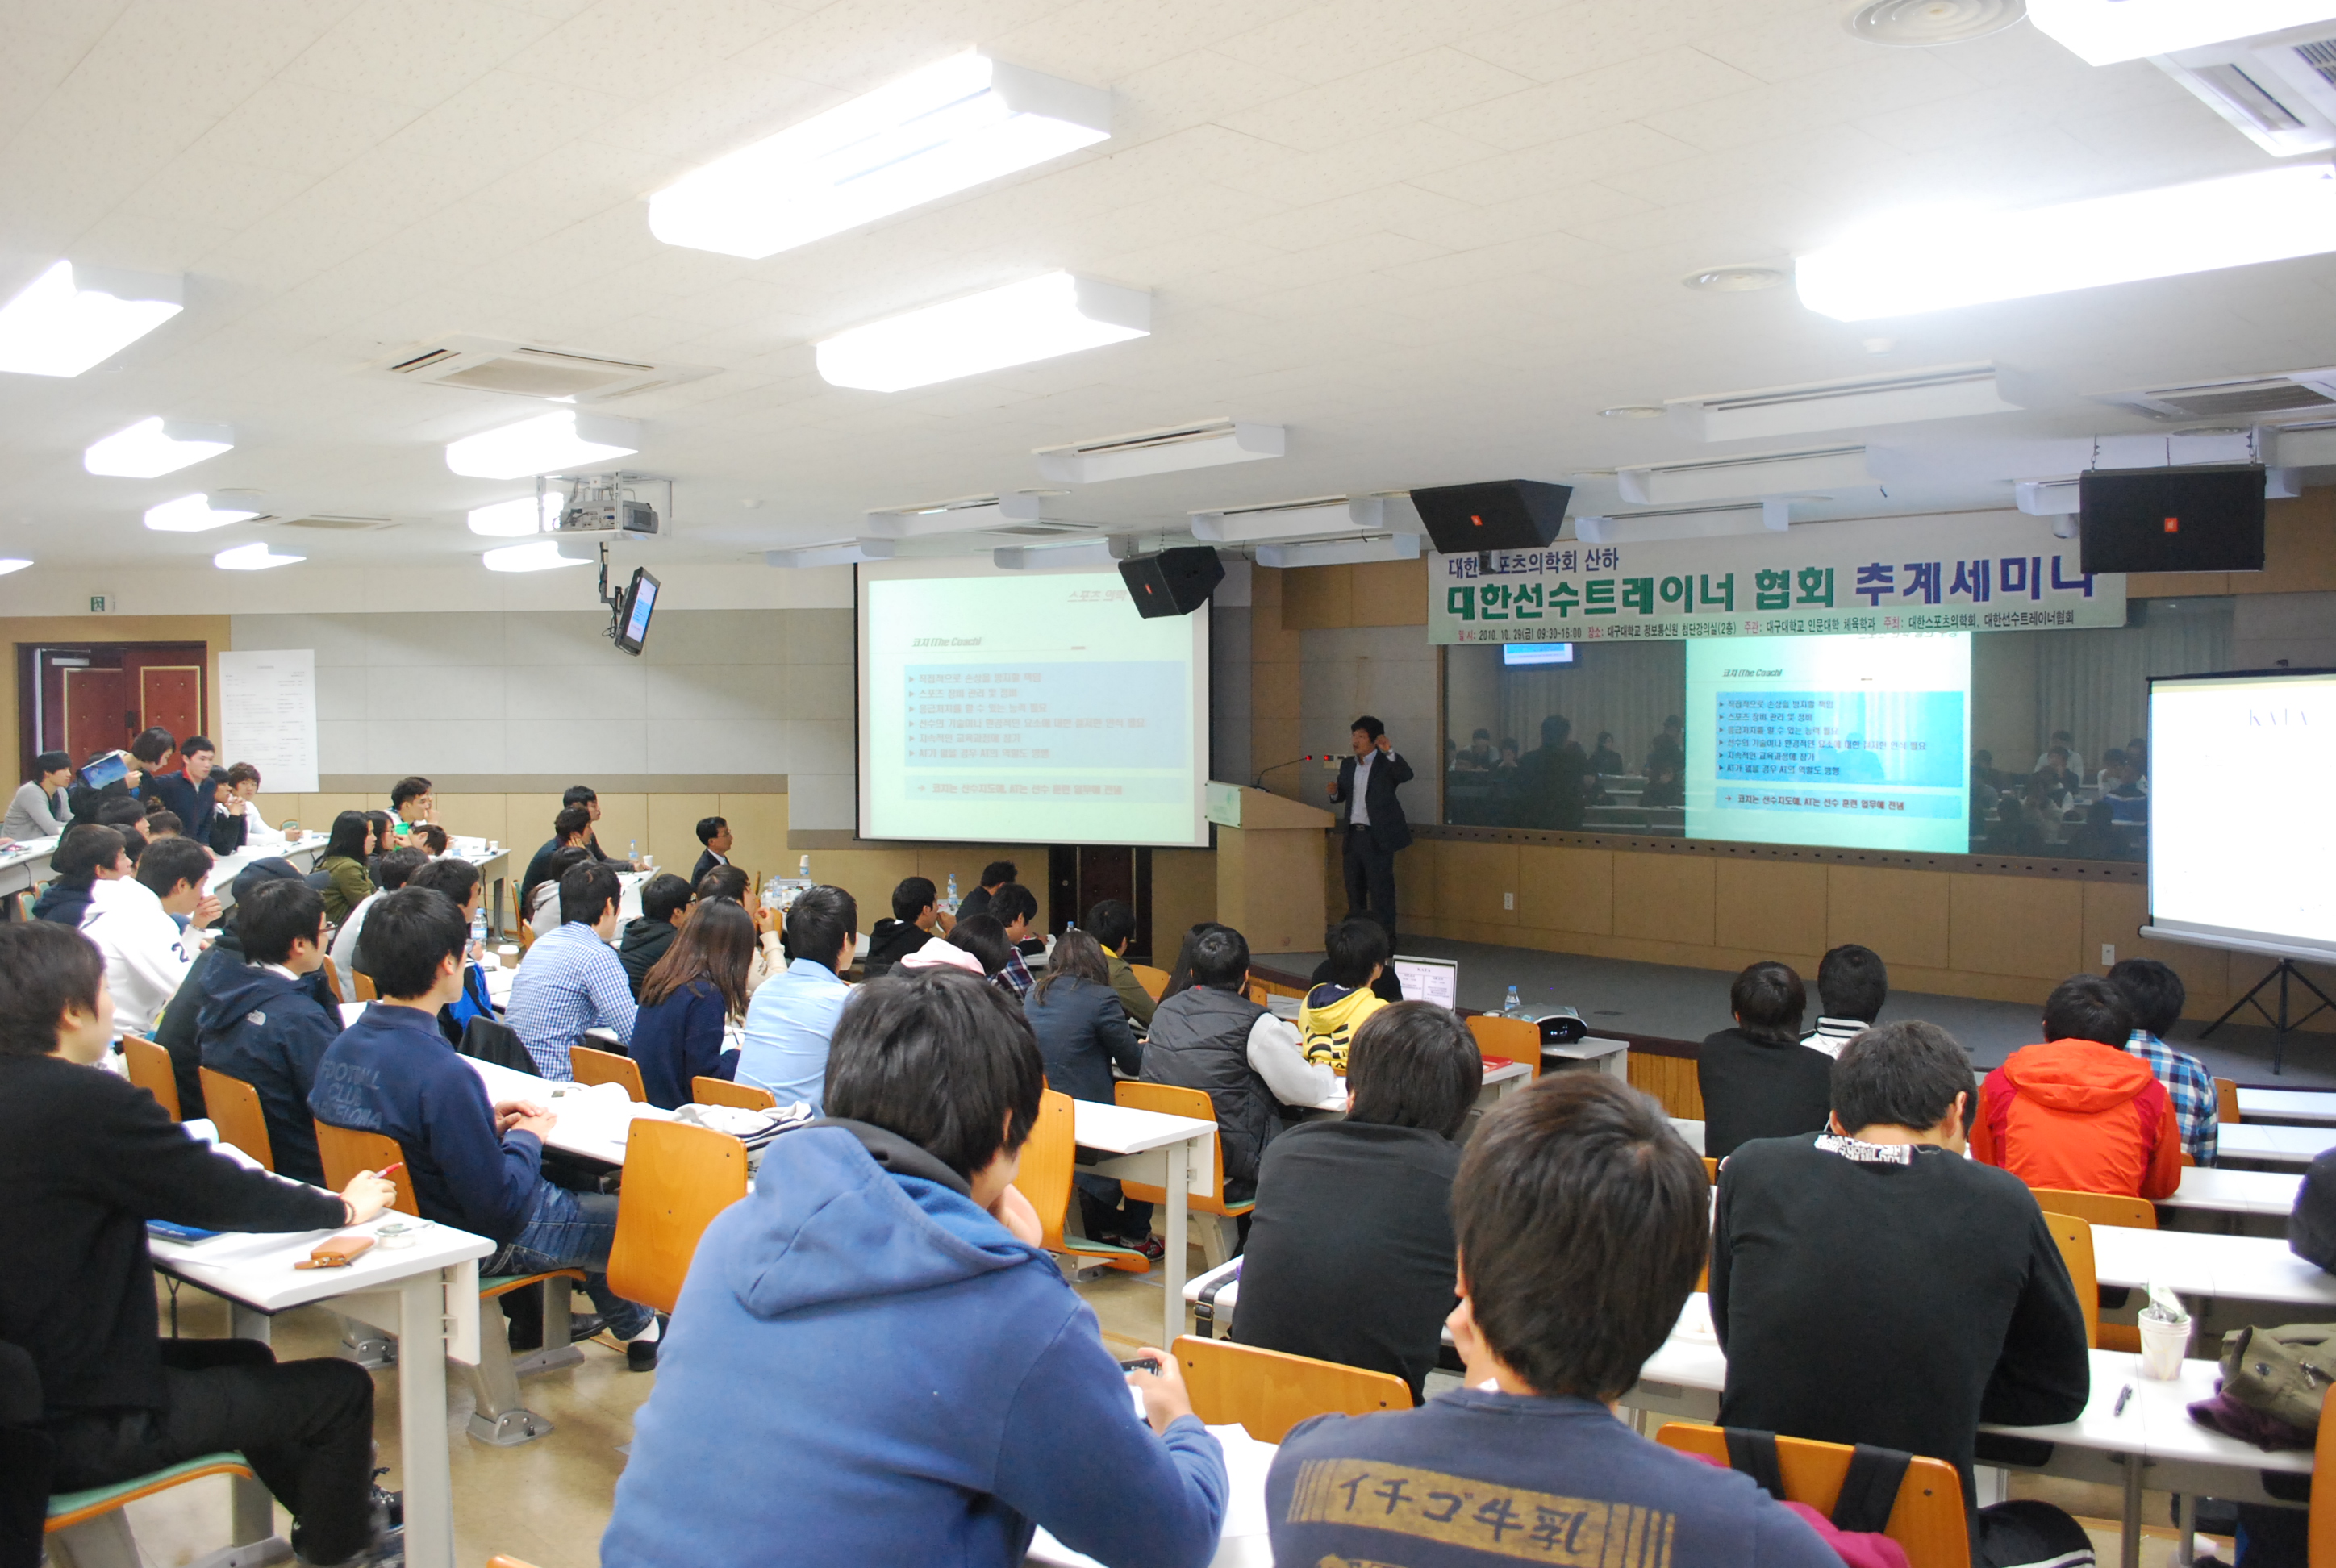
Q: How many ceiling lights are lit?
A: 12